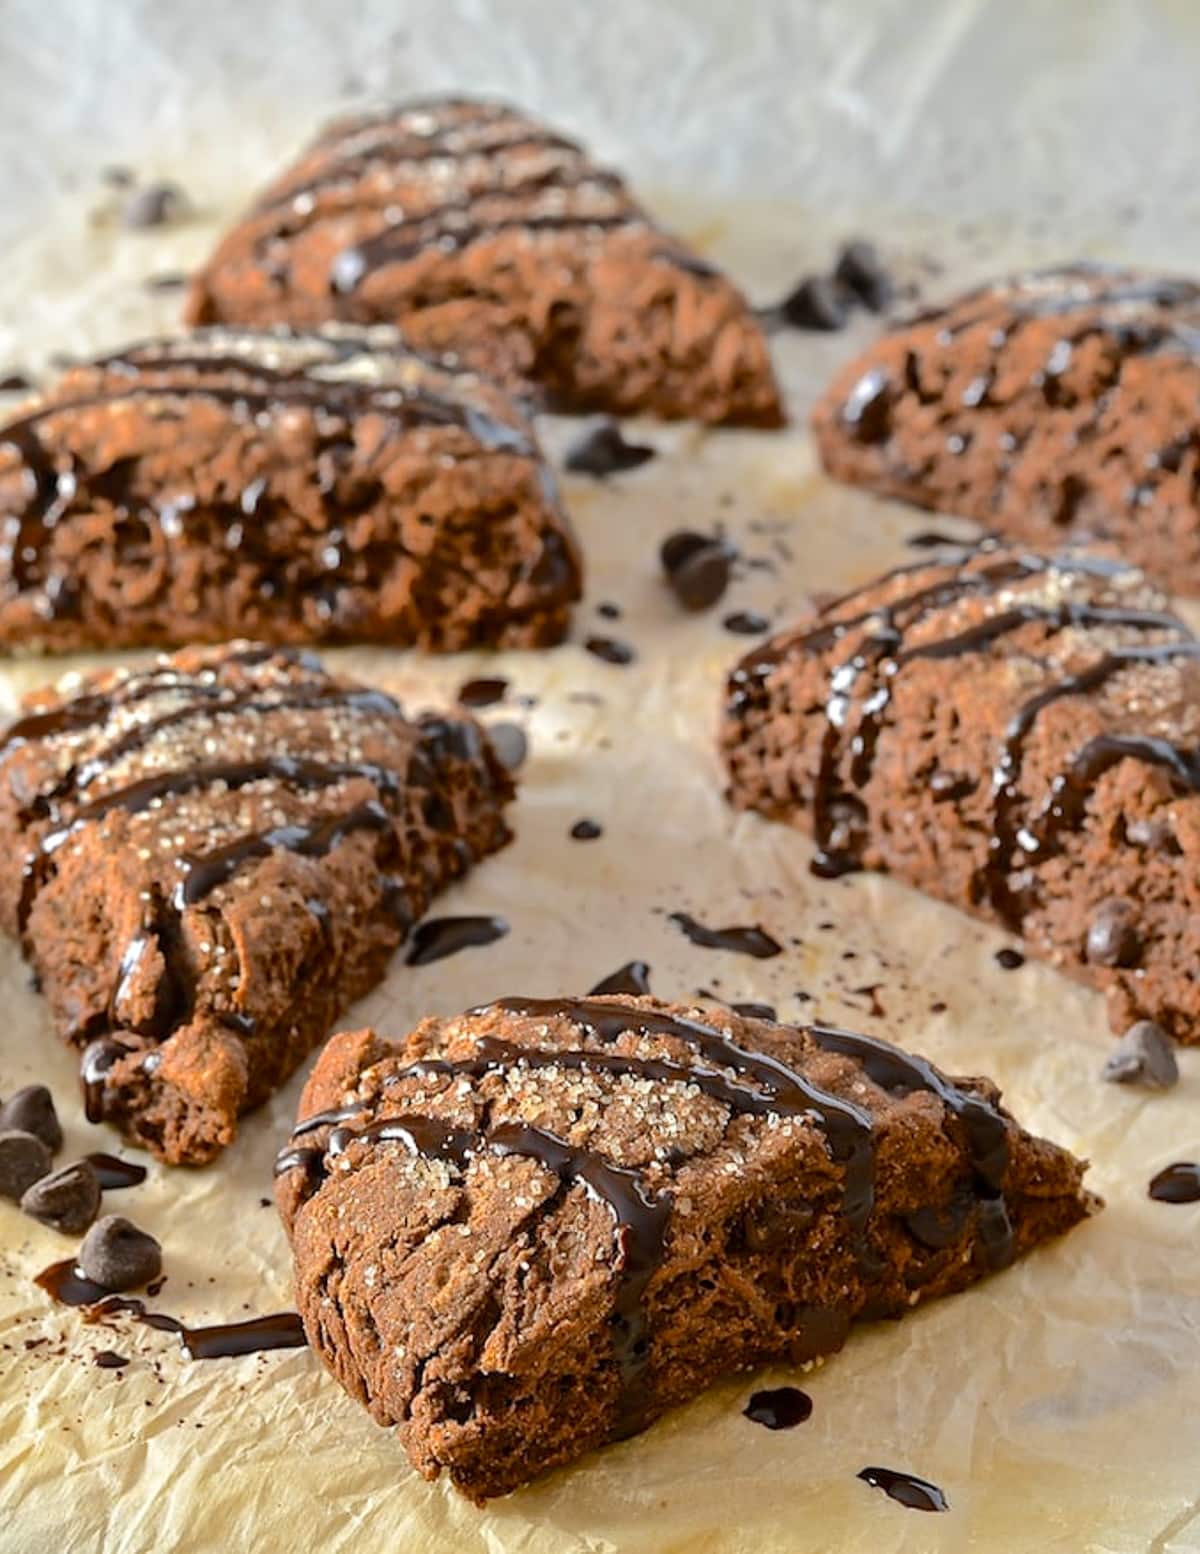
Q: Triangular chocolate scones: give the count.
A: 6